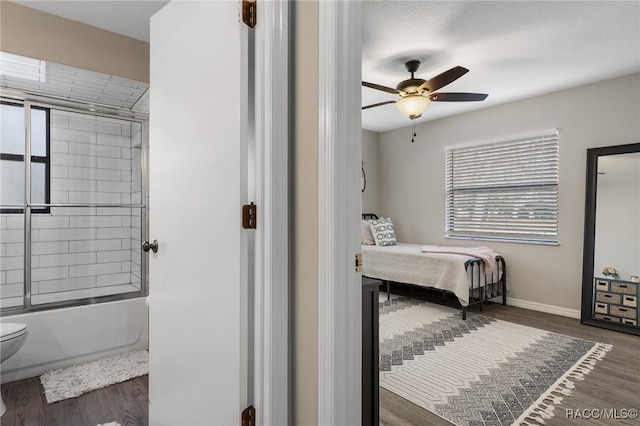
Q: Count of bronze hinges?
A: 3